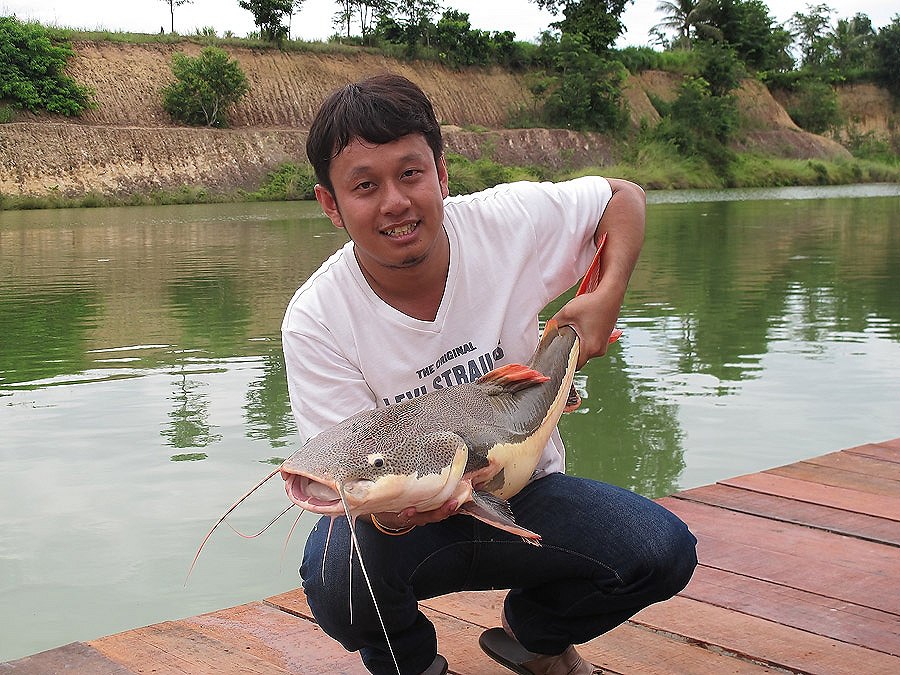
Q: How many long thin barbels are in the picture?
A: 6